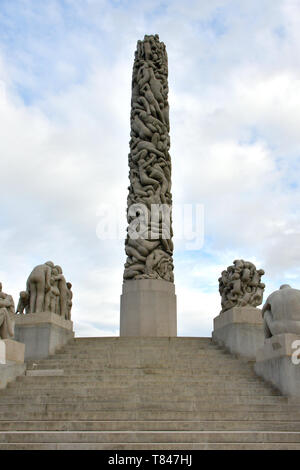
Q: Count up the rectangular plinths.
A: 4